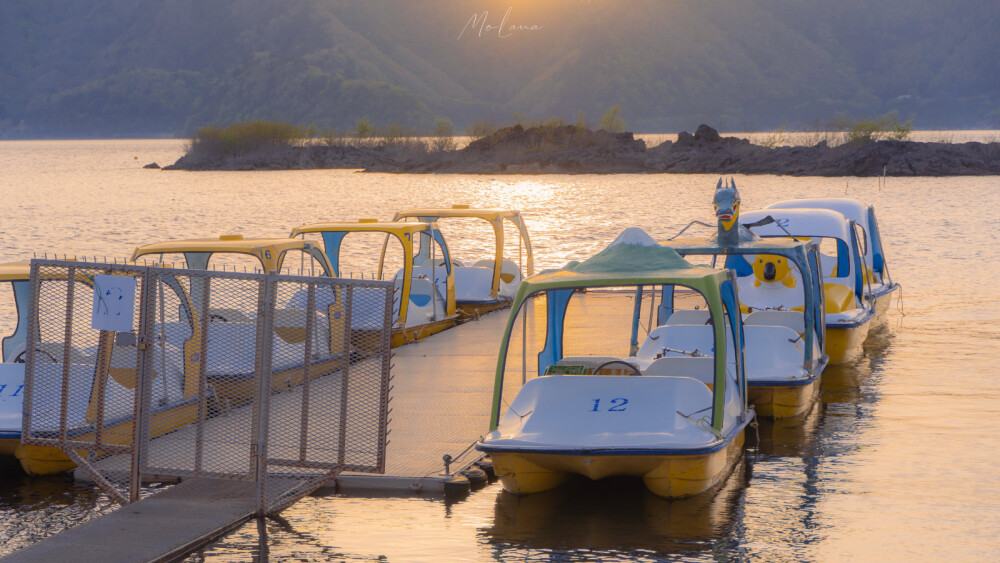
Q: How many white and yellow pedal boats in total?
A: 8